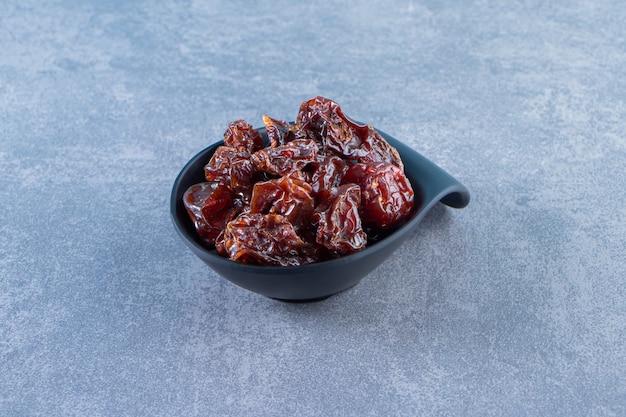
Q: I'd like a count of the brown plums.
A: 12